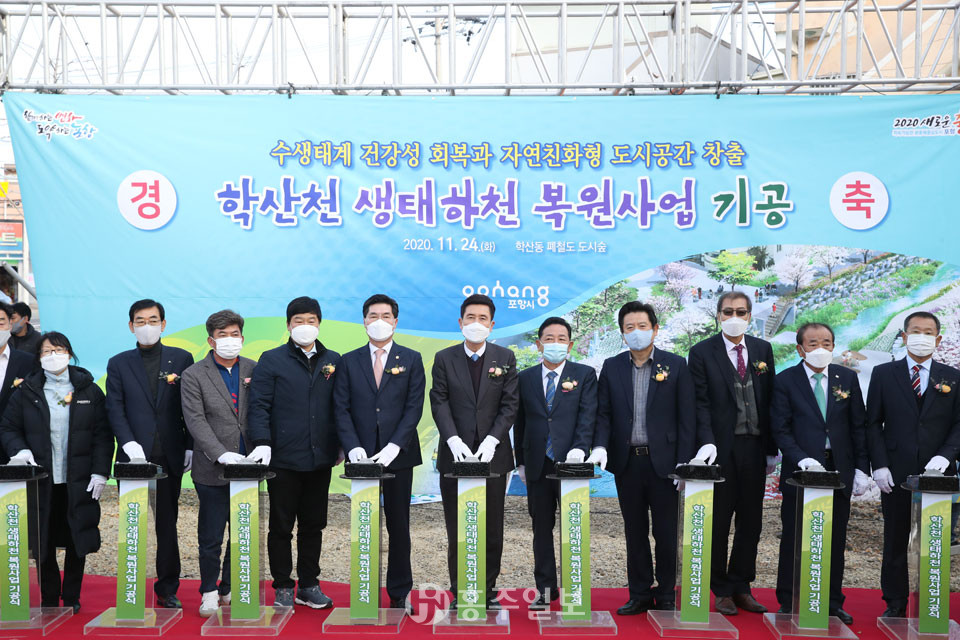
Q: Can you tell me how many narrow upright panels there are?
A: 9